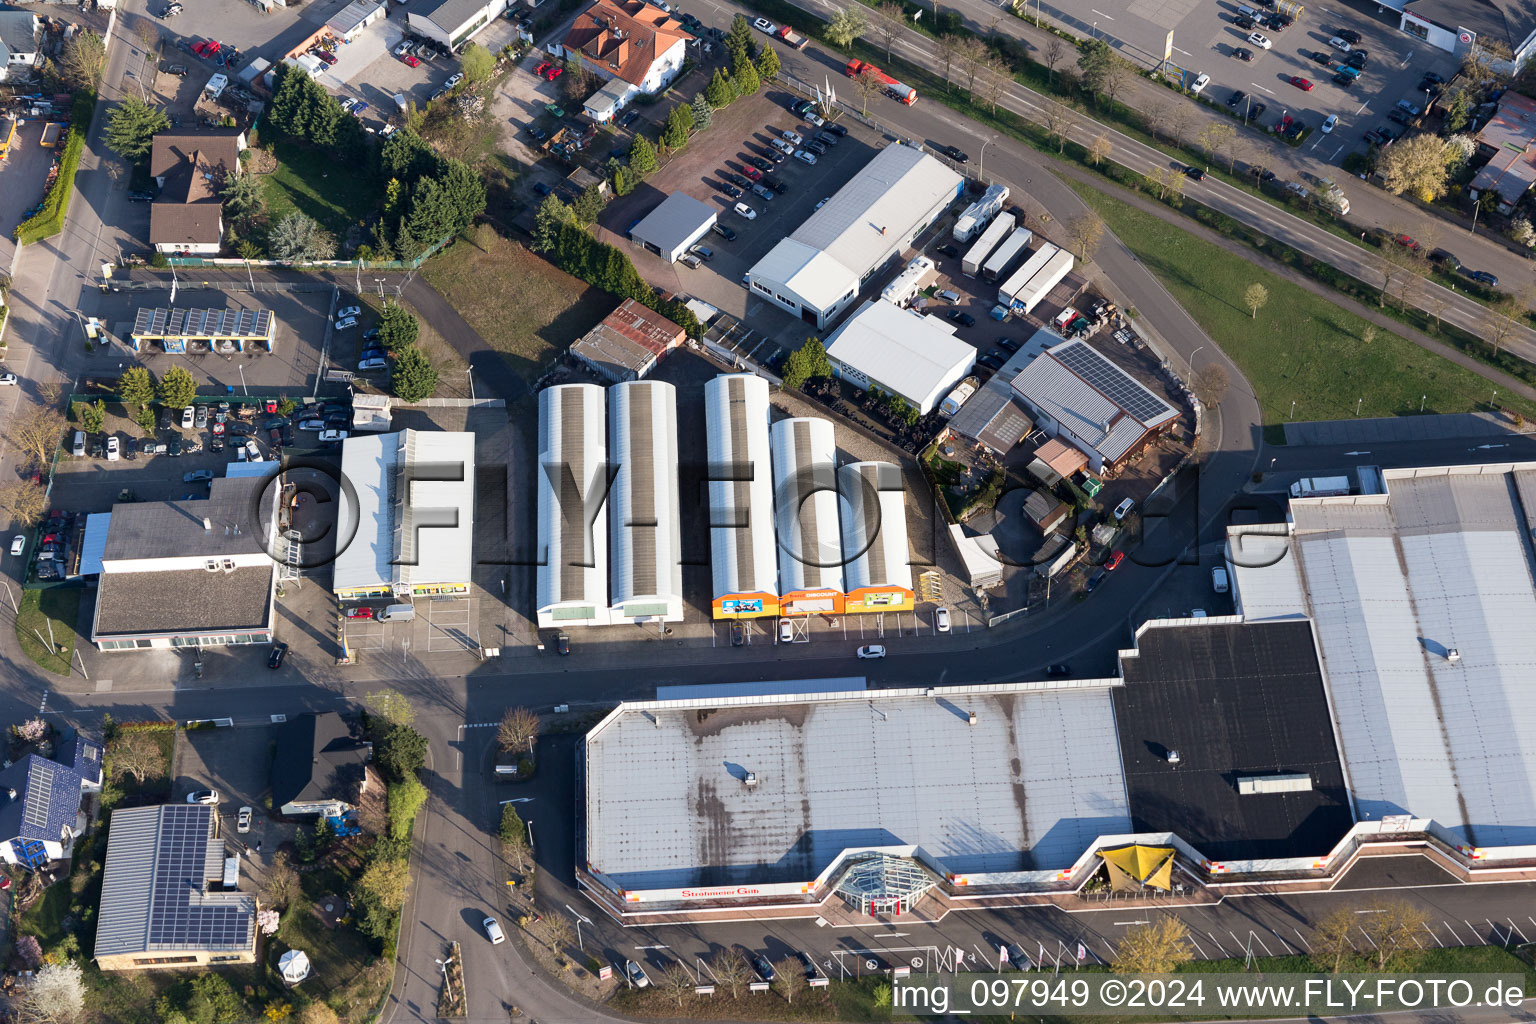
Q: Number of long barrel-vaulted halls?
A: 5